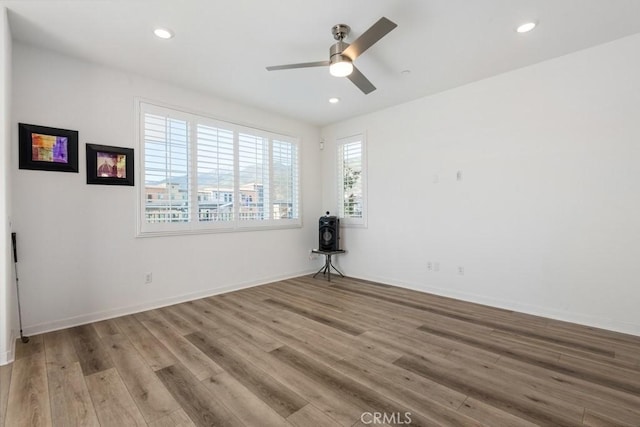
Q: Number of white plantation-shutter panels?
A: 5